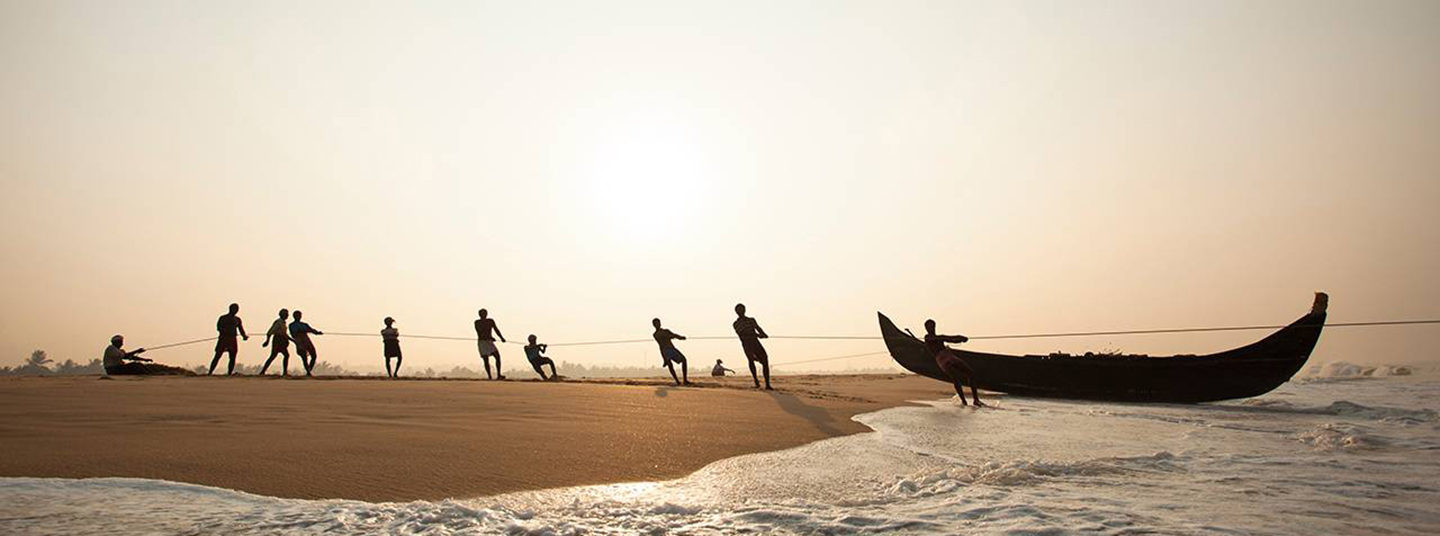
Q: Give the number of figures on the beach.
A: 11